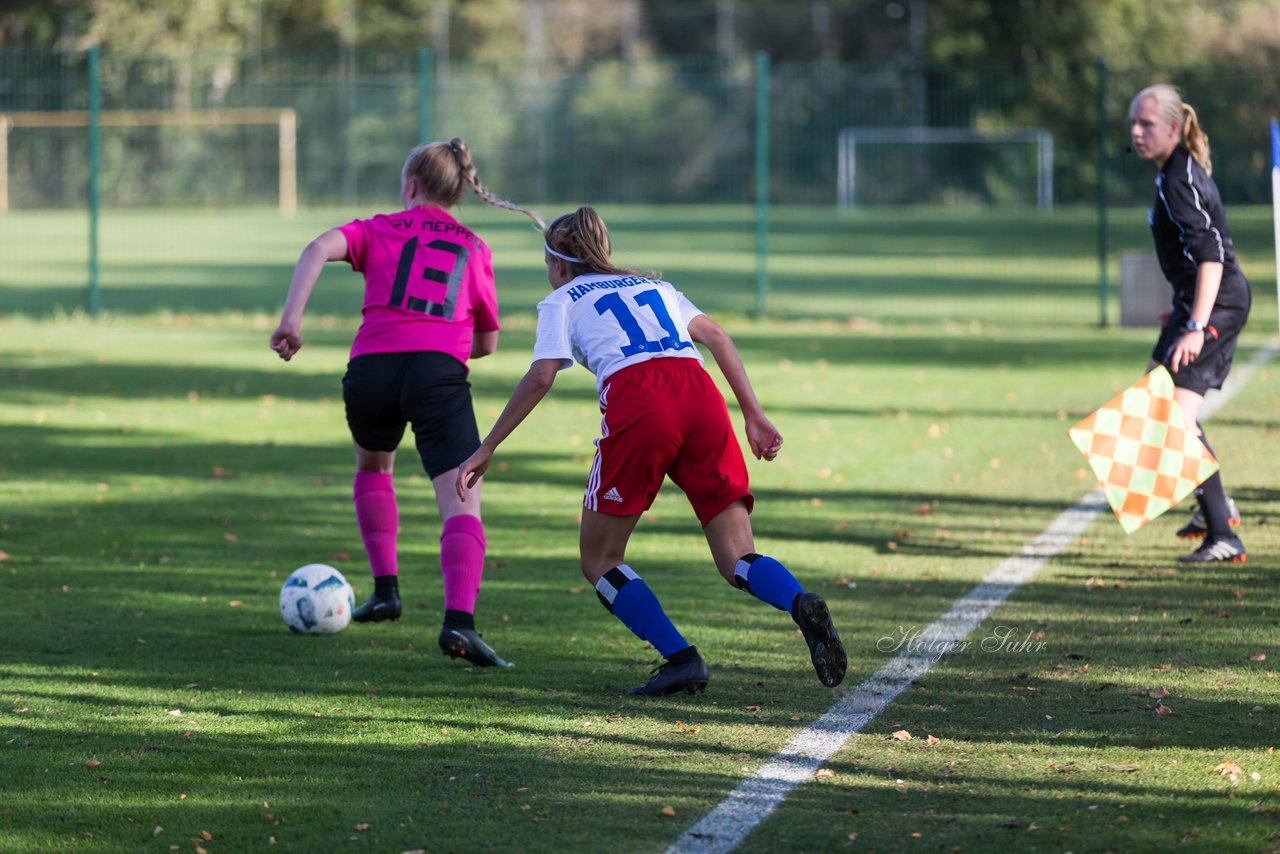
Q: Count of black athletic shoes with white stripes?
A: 2